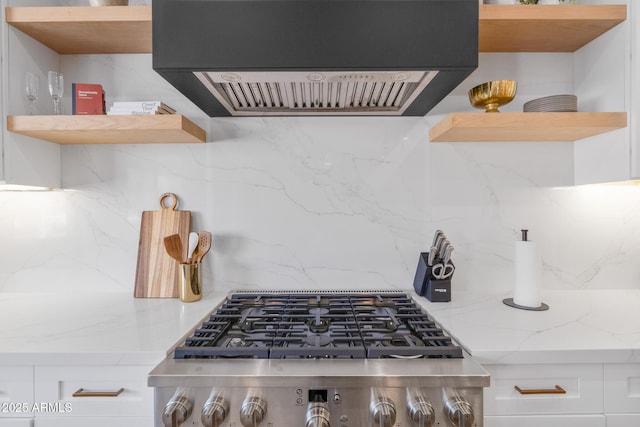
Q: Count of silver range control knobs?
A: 7